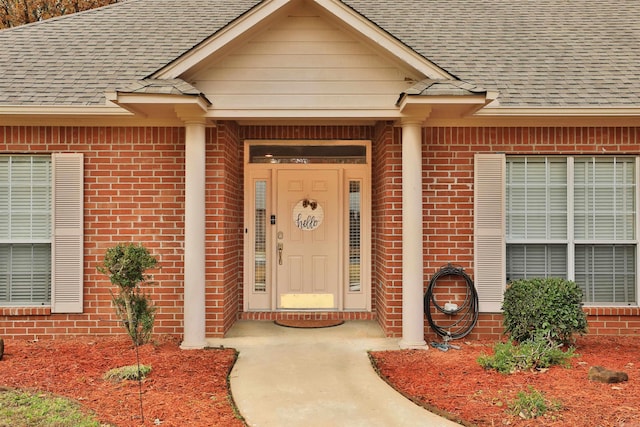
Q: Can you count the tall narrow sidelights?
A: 2